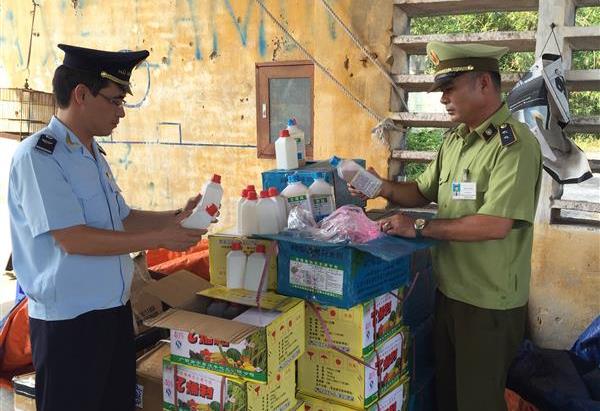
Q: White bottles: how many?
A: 14